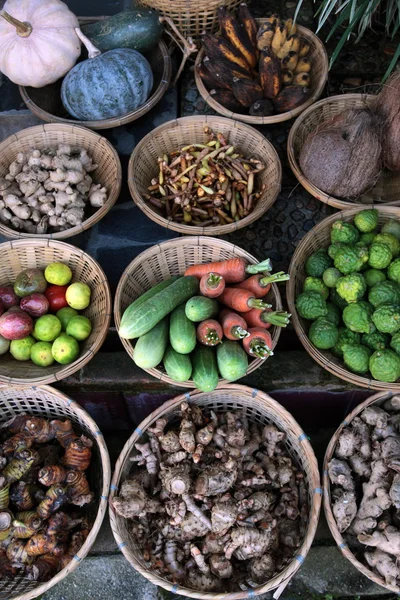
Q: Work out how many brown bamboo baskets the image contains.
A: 12